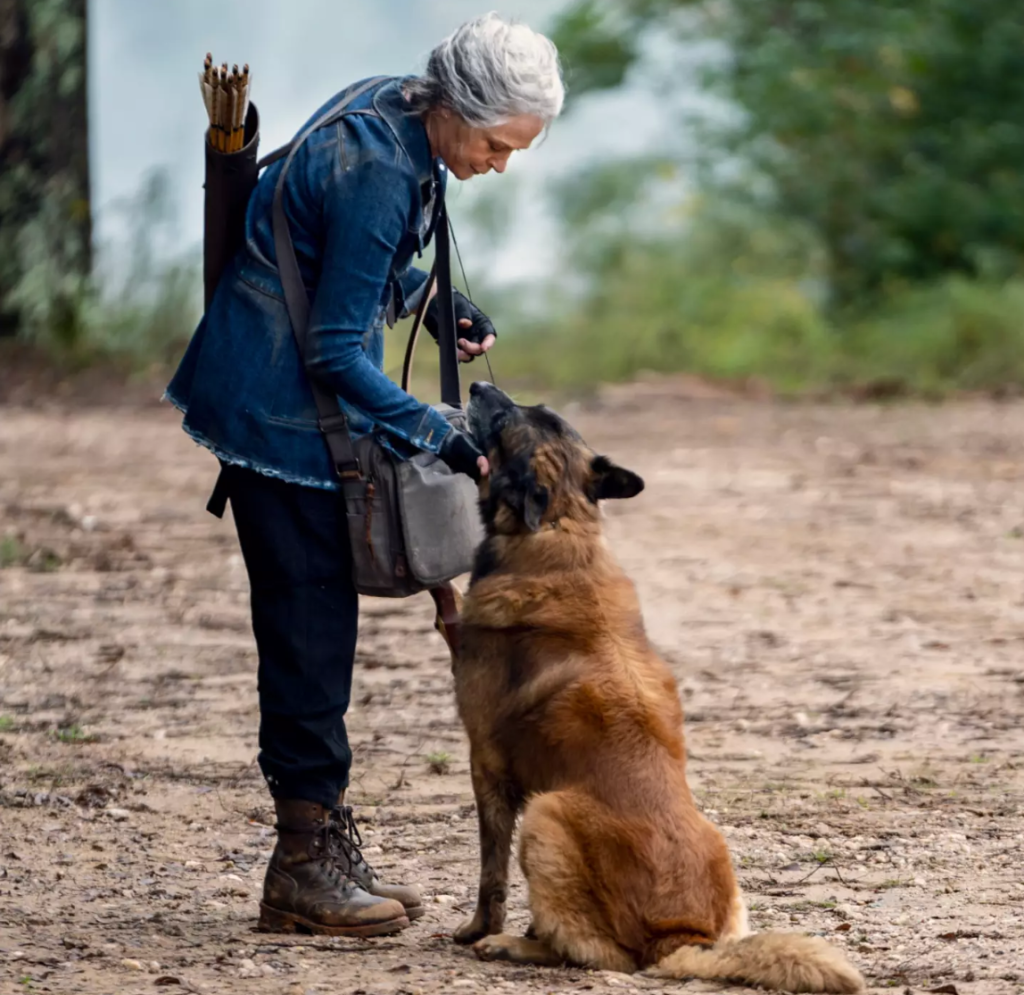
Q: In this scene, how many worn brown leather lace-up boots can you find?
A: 2